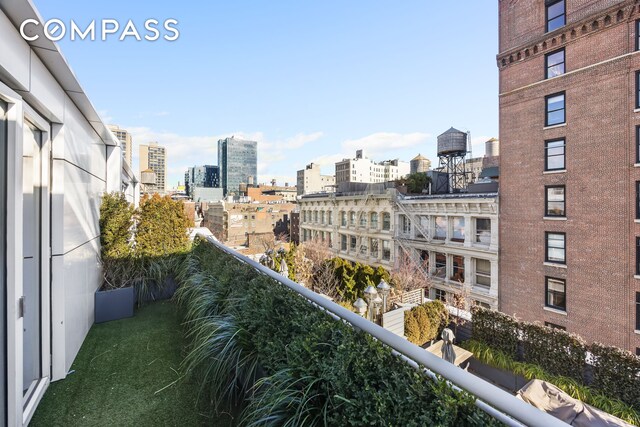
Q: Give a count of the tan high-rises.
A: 2